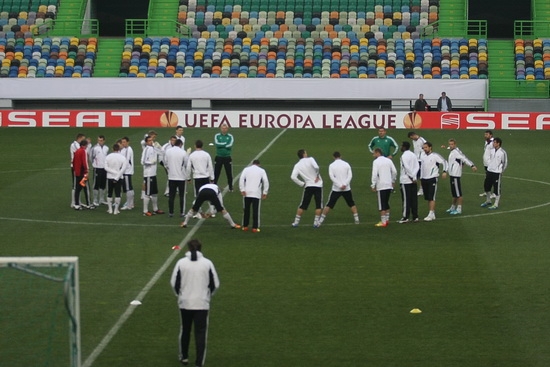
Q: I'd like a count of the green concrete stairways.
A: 6